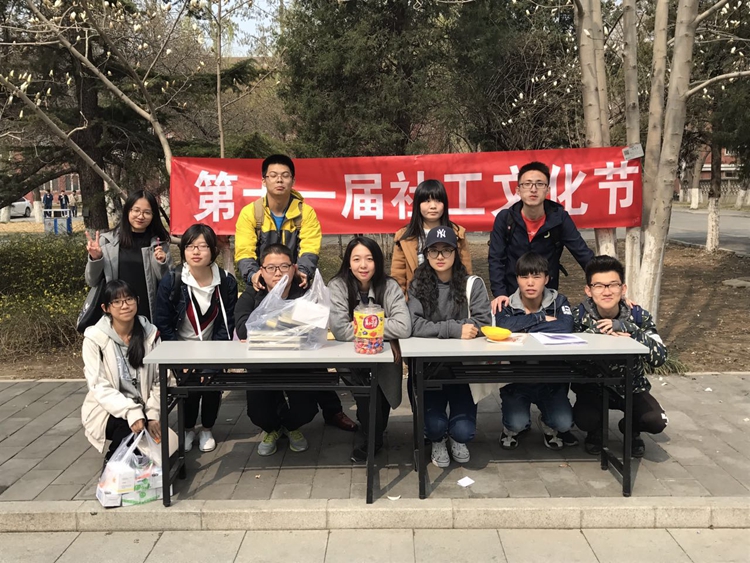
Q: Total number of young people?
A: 11